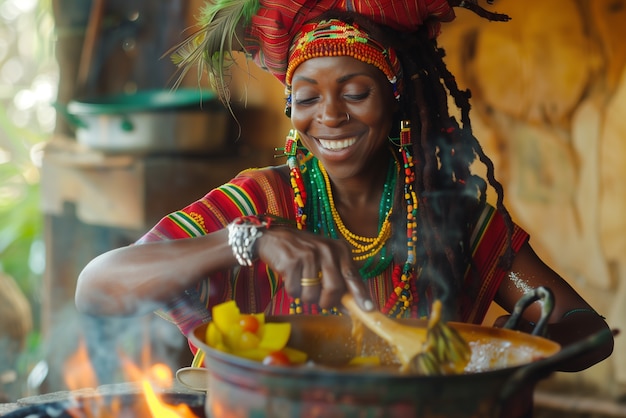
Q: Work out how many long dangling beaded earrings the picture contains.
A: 2